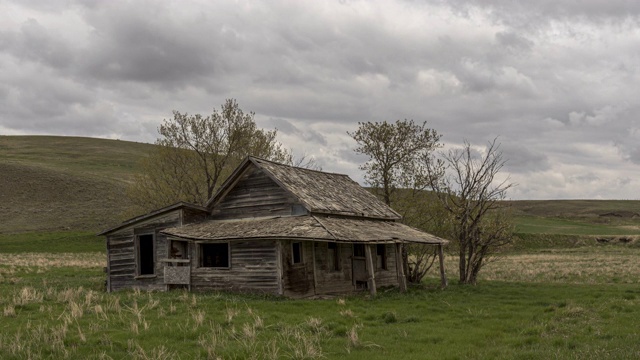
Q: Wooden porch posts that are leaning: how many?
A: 3